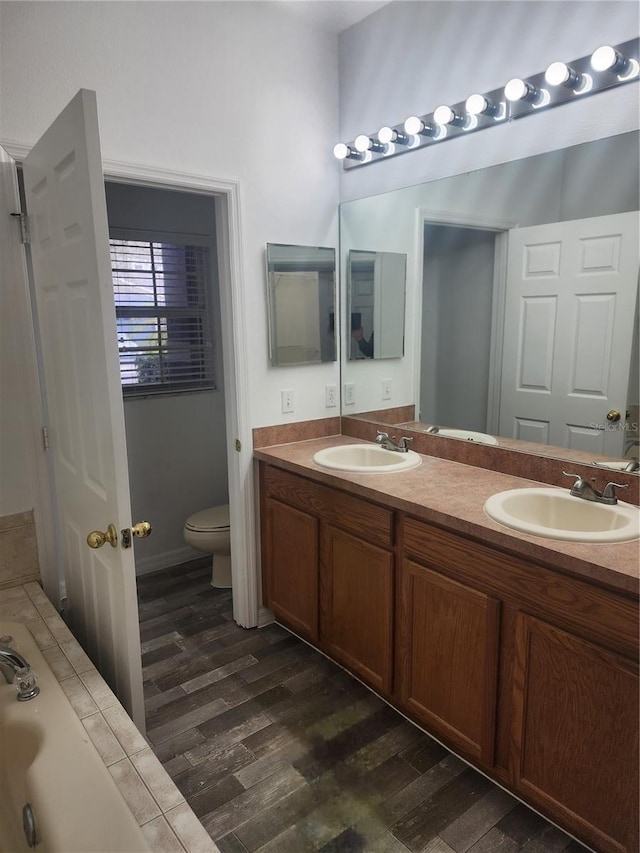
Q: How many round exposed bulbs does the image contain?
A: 9